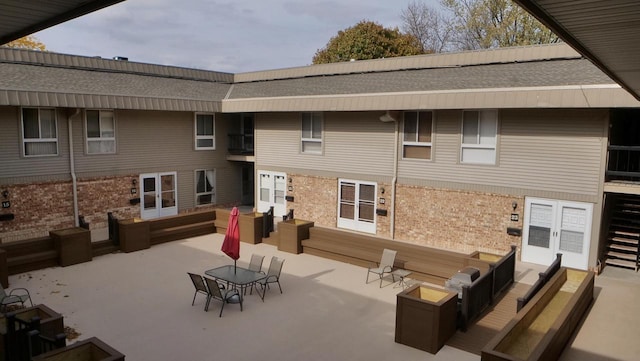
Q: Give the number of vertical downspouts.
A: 2